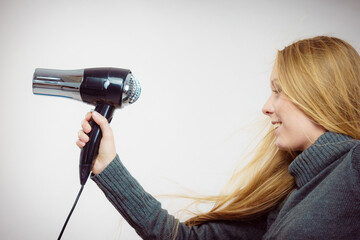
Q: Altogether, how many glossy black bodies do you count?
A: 1